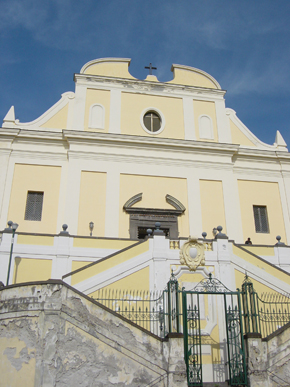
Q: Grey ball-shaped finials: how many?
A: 7